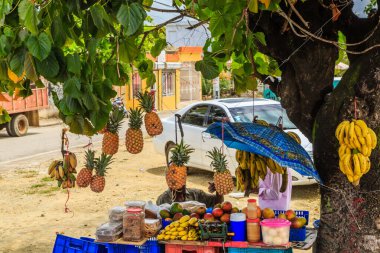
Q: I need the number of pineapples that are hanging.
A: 7